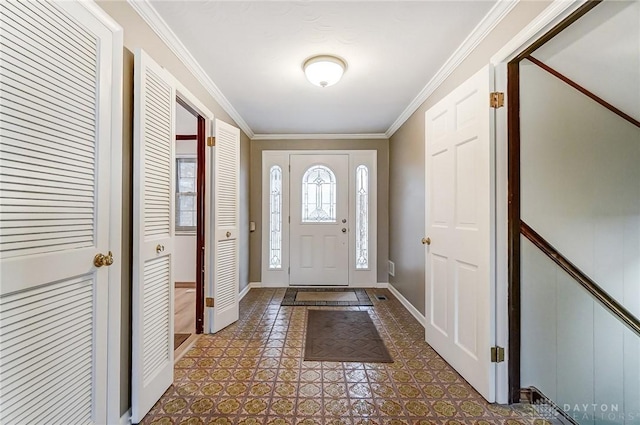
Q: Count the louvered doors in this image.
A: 3